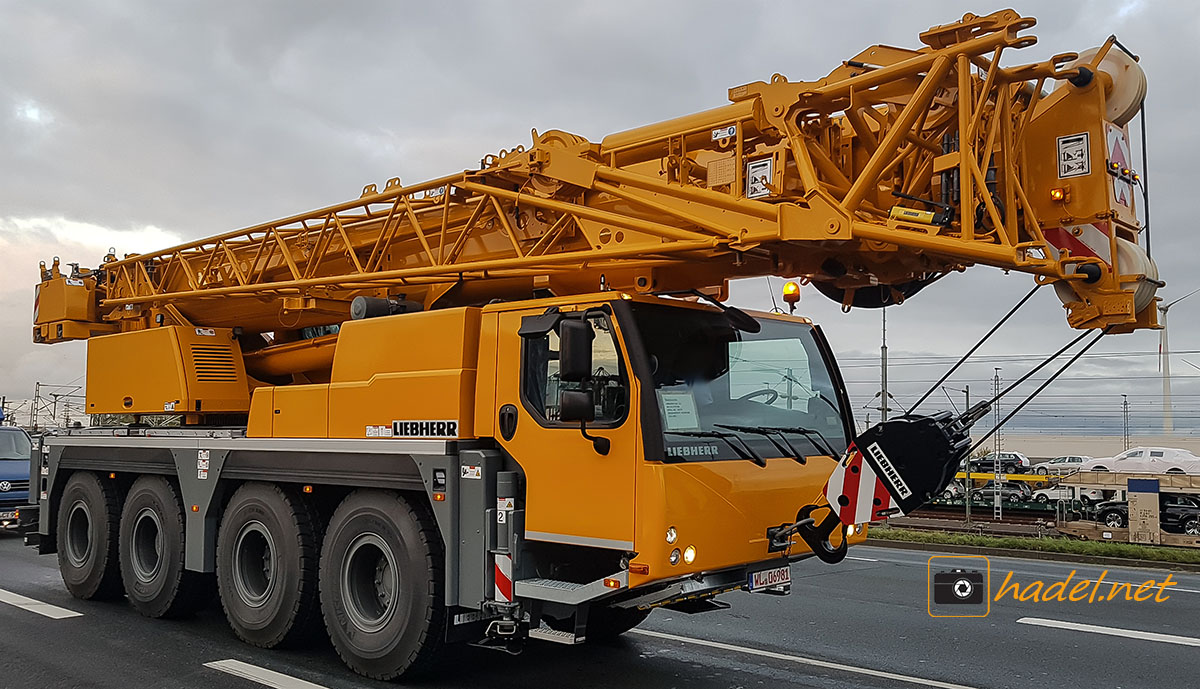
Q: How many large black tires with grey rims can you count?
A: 4